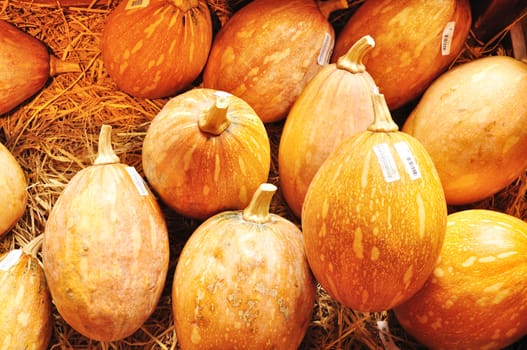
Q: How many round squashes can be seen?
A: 13